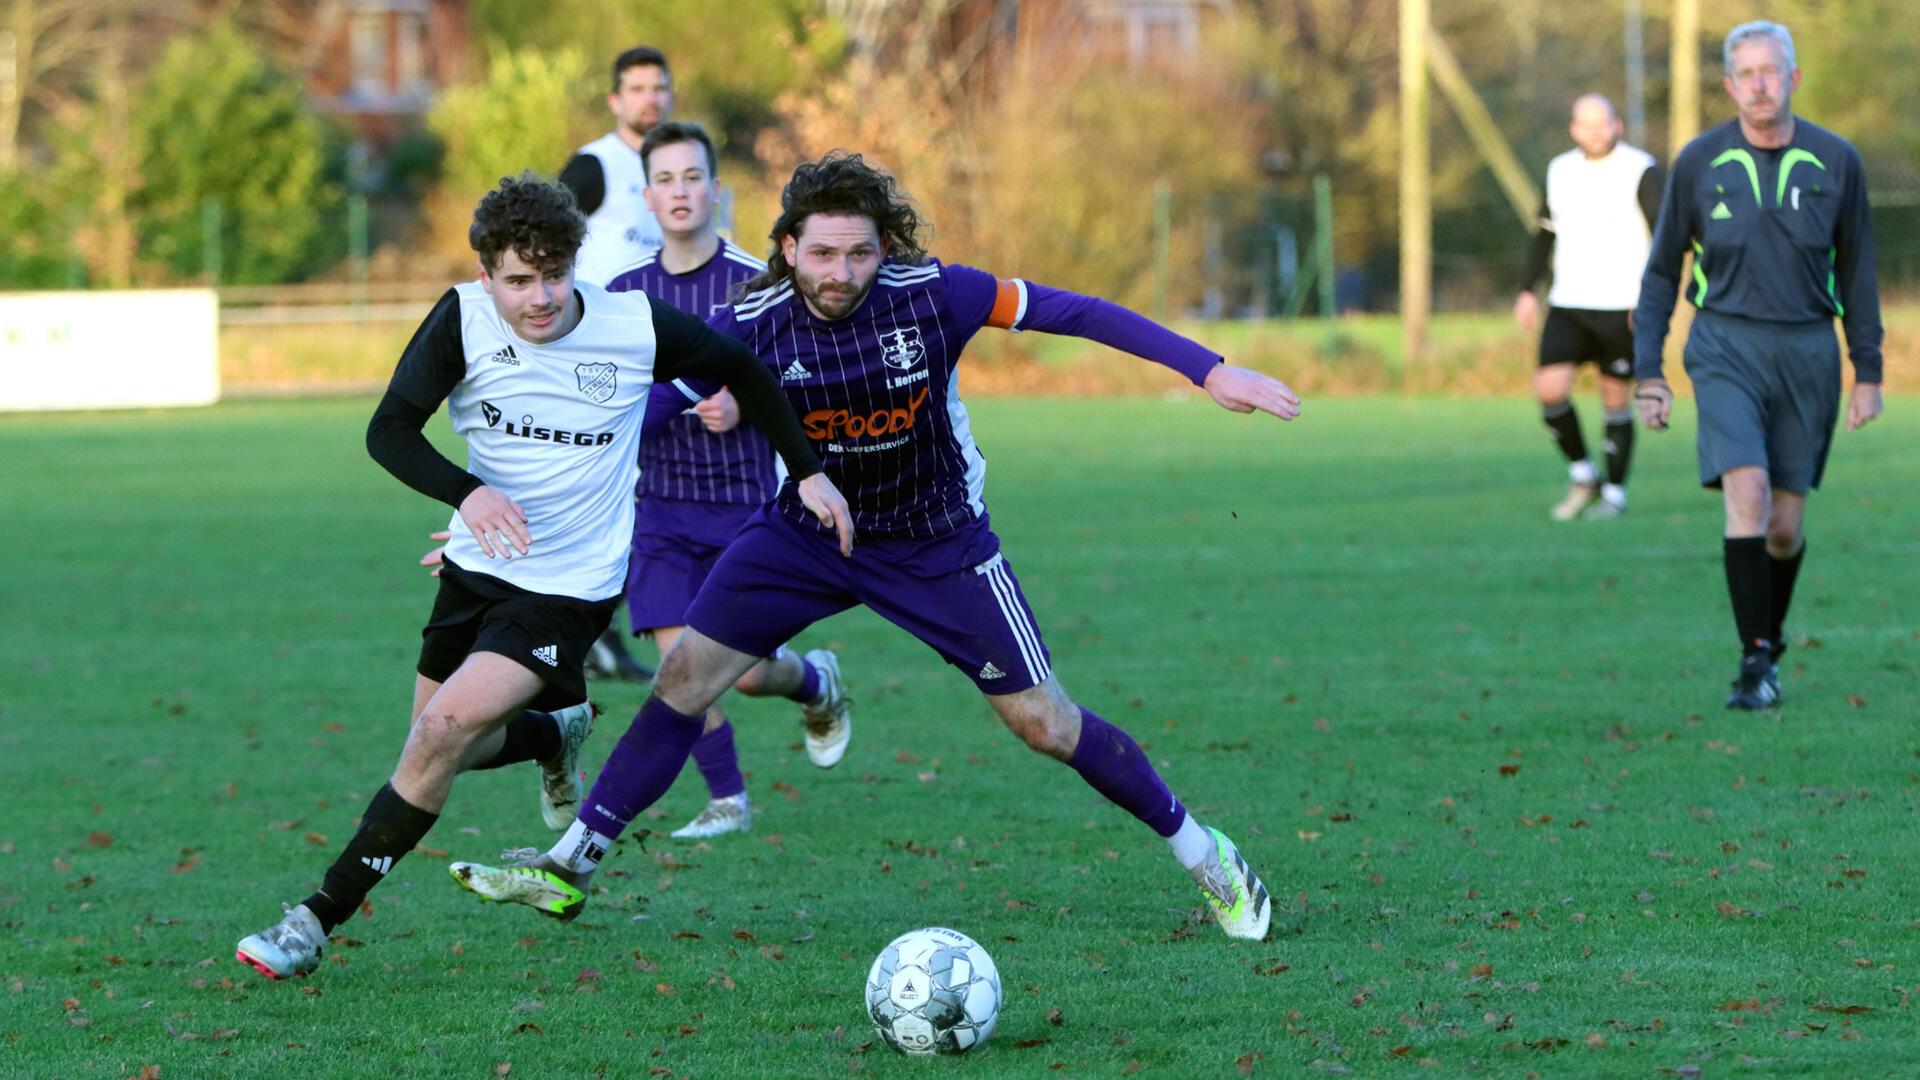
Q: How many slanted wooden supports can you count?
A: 1